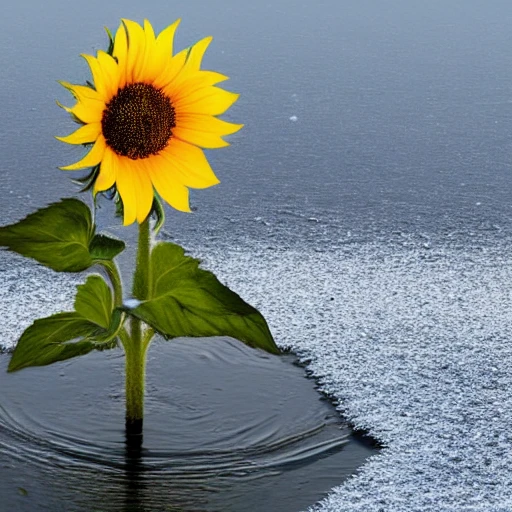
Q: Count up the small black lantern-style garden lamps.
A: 0